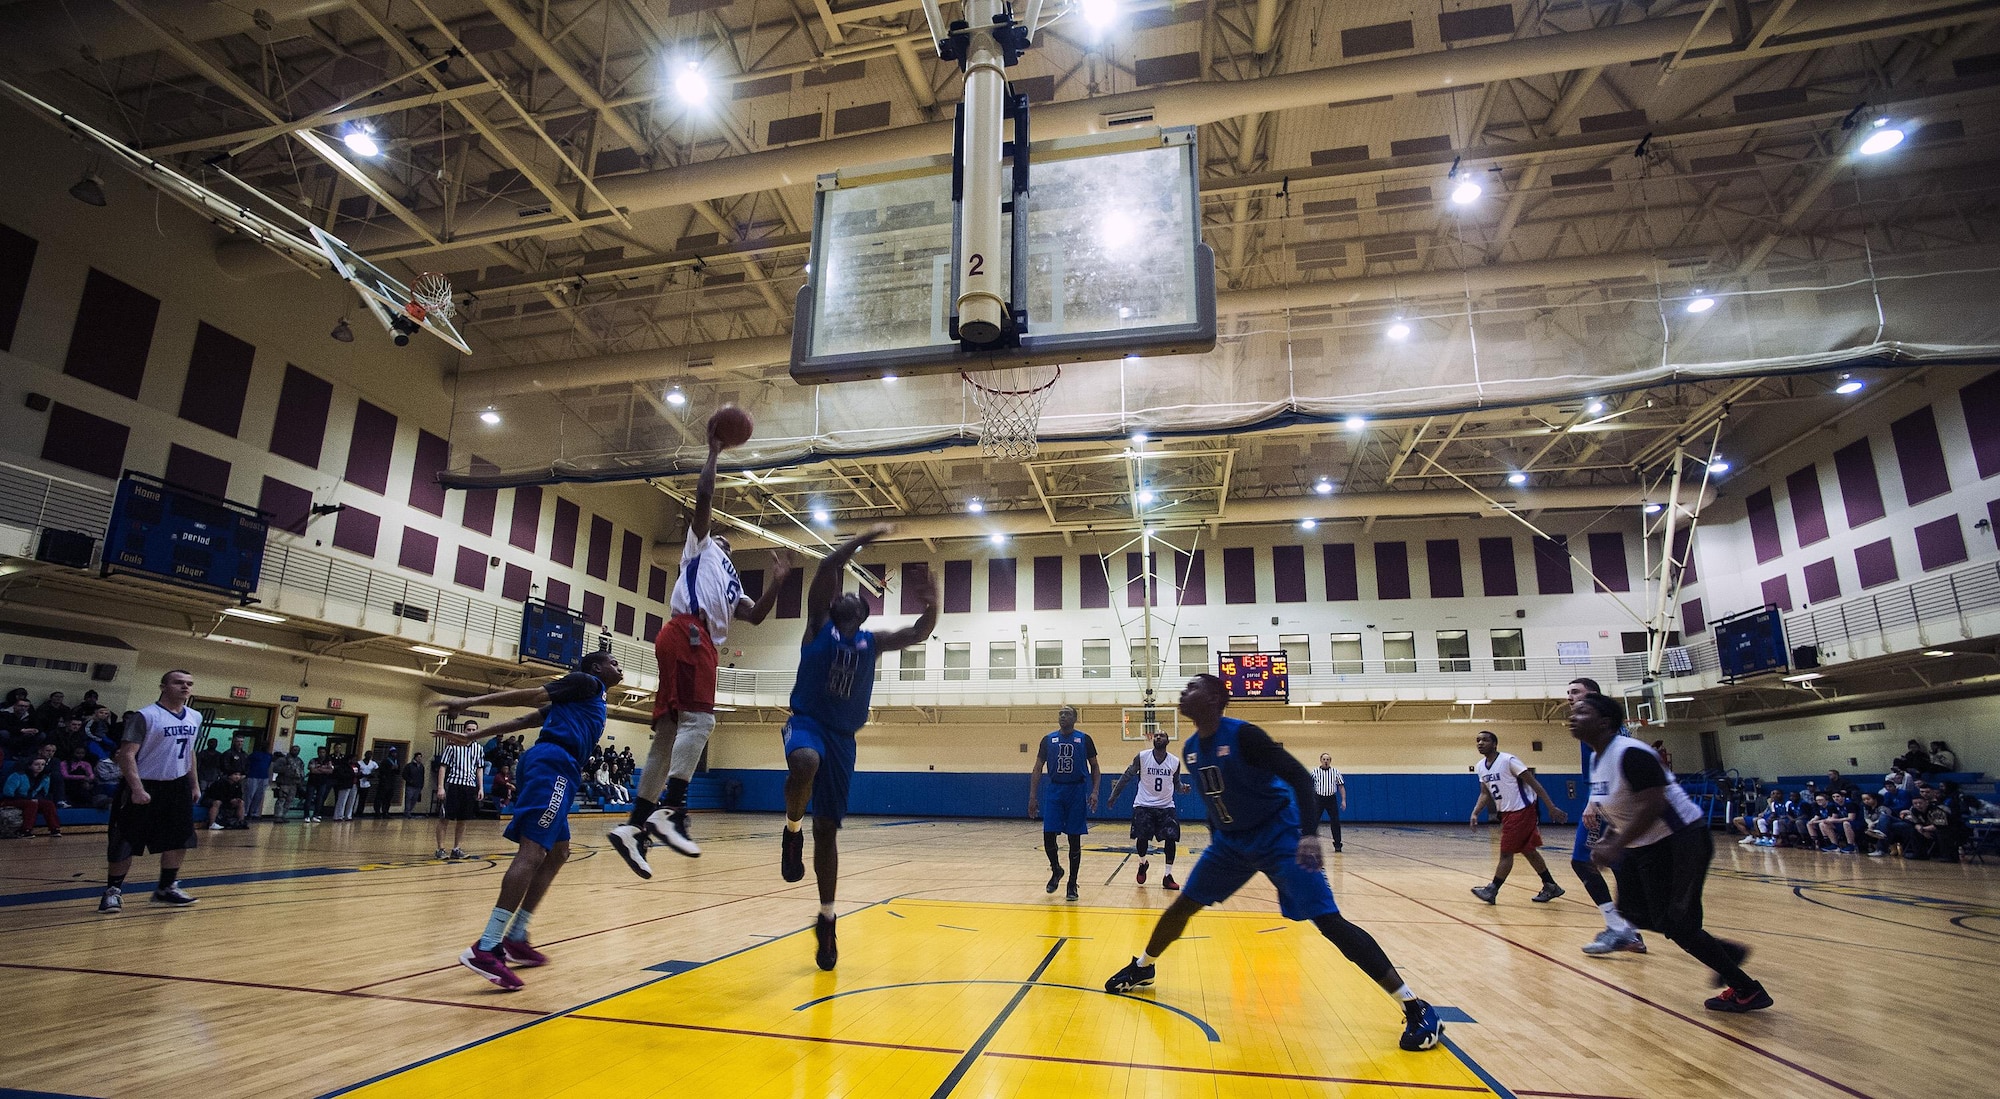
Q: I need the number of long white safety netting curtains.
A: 1